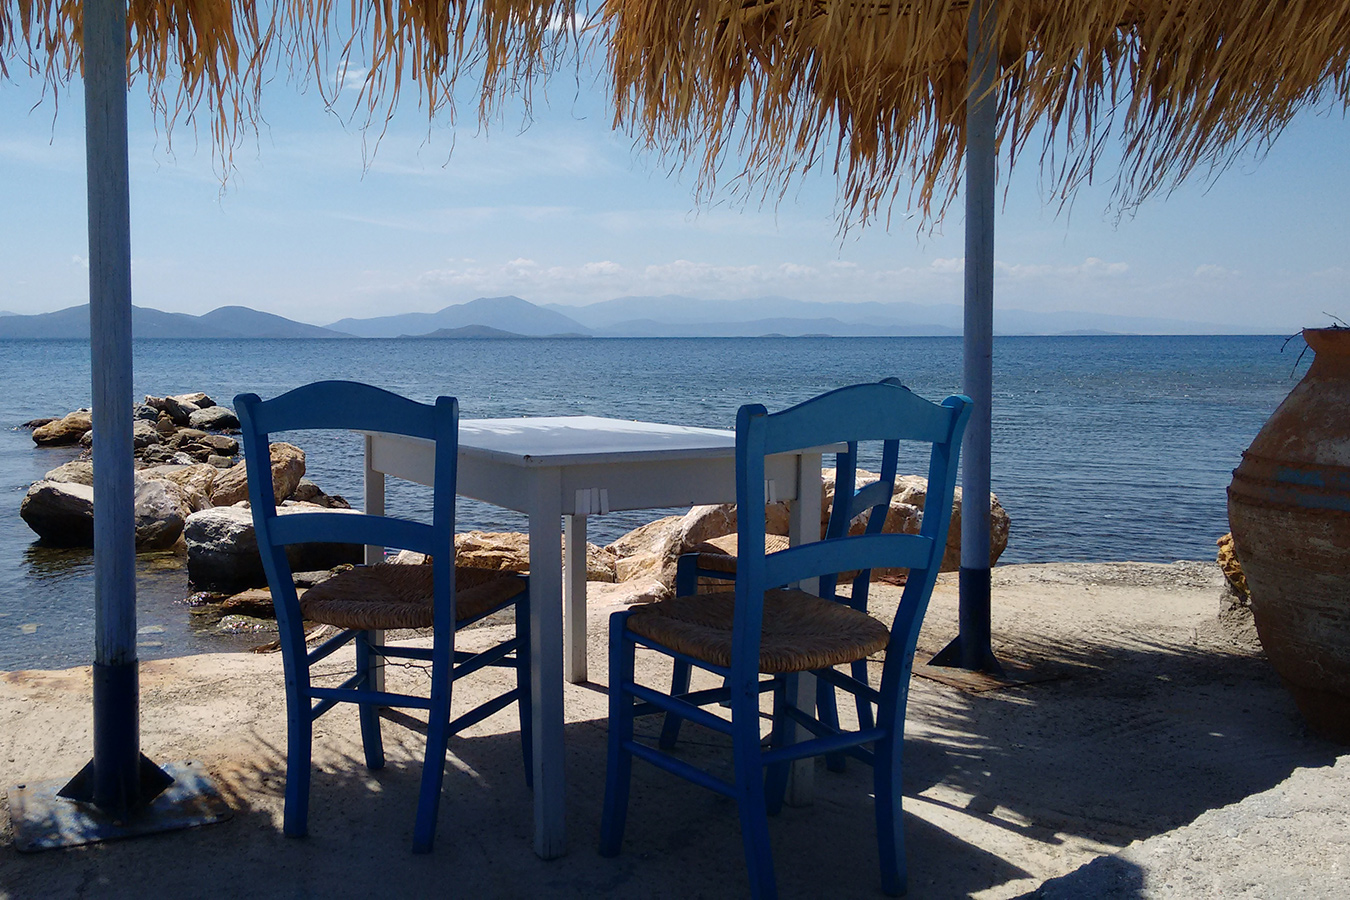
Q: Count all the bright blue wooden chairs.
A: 3